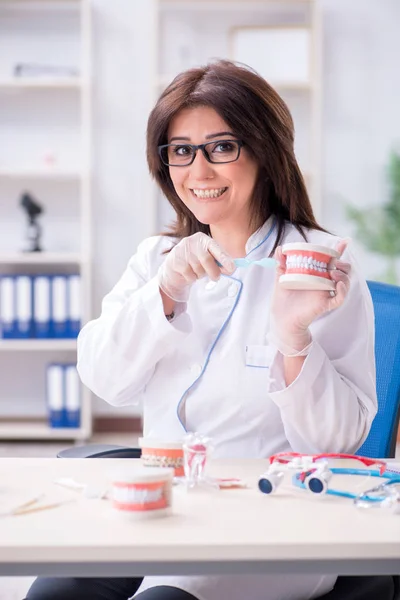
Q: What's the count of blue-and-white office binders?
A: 7